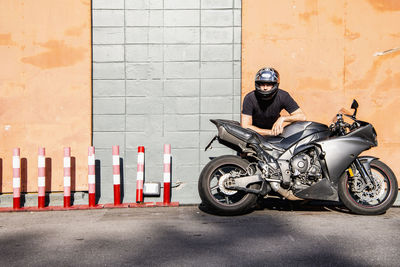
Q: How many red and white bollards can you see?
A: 7